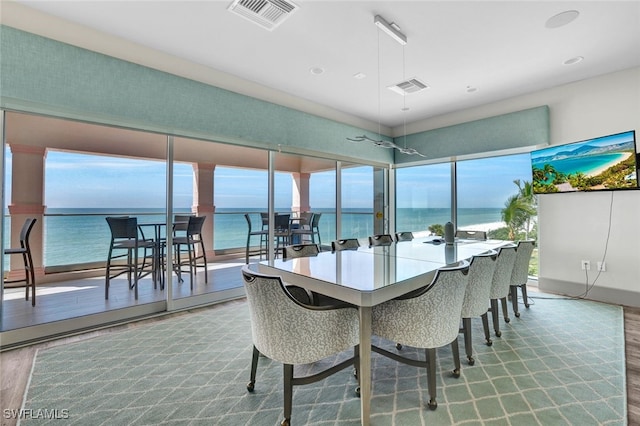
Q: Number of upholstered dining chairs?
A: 10